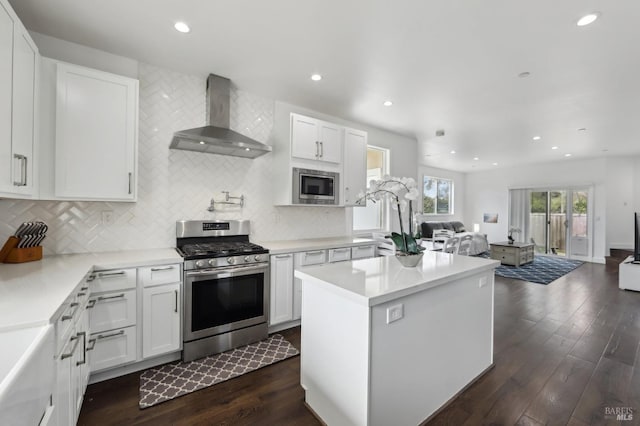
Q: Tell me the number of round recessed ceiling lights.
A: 10